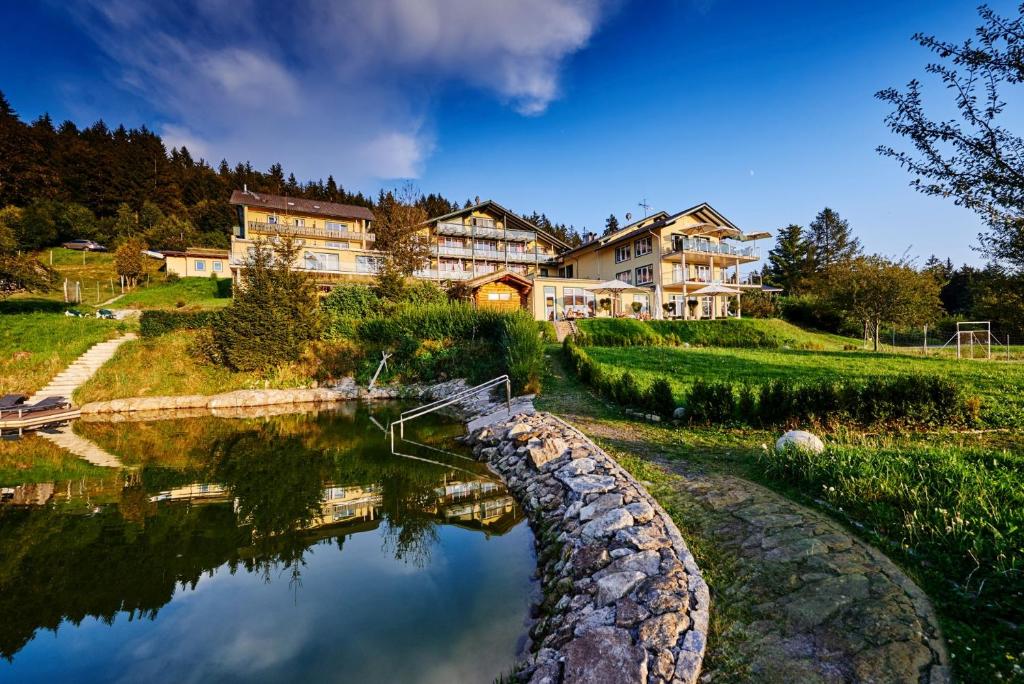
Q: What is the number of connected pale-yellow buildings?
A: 3